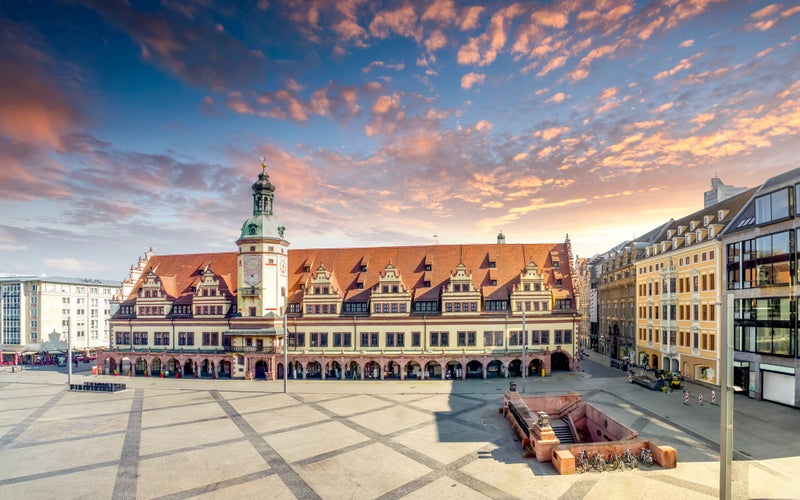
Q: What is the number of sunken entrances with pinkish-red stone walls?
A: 1